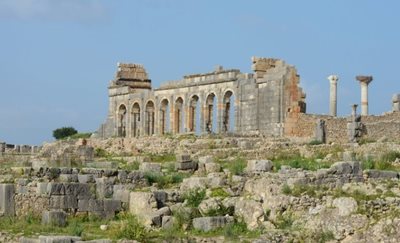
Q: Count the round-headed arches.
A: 8